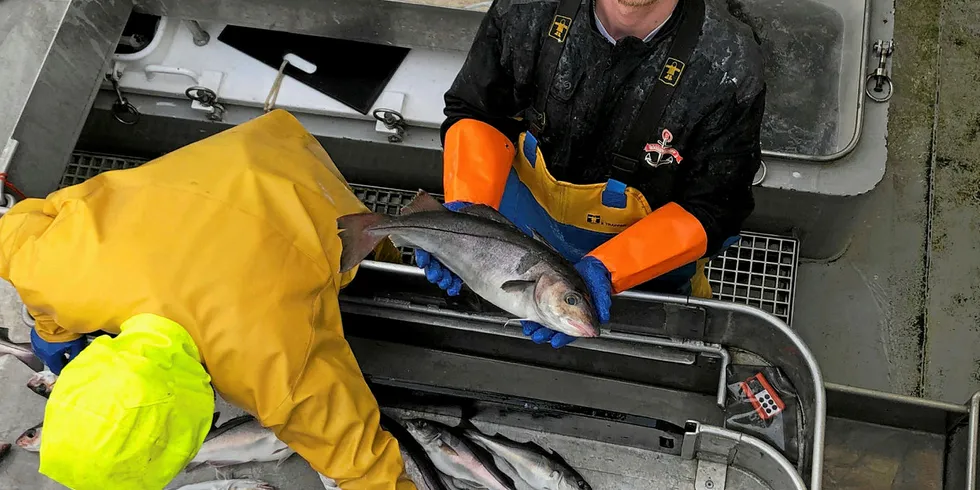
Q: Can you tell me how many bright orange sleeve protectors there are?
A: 2